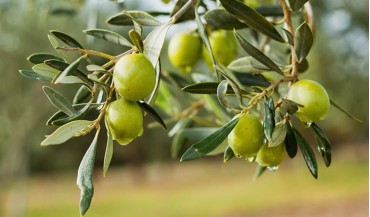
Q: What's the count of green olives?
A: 7